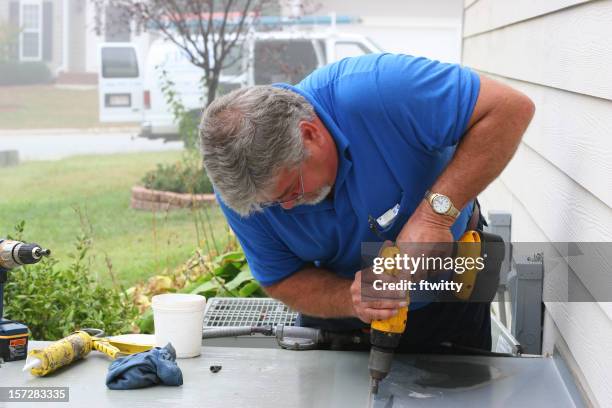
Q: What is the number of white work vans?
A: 1